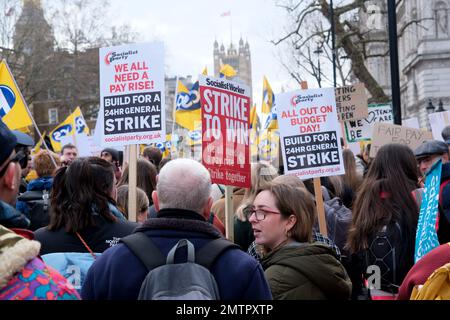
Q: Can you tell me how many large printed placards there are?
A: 3